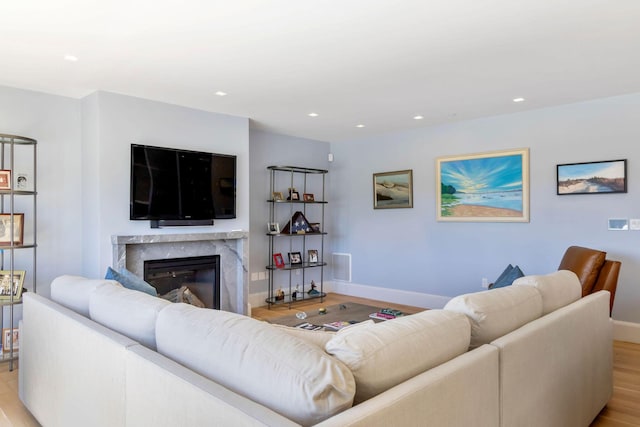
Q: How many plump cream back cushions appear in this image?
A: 6